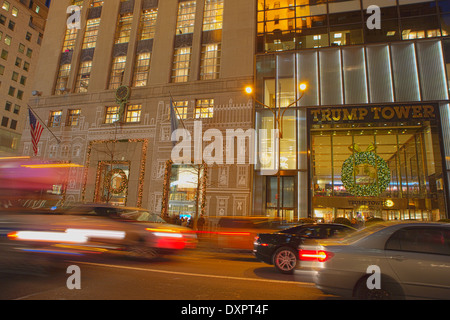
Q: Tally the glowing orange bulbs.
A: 2